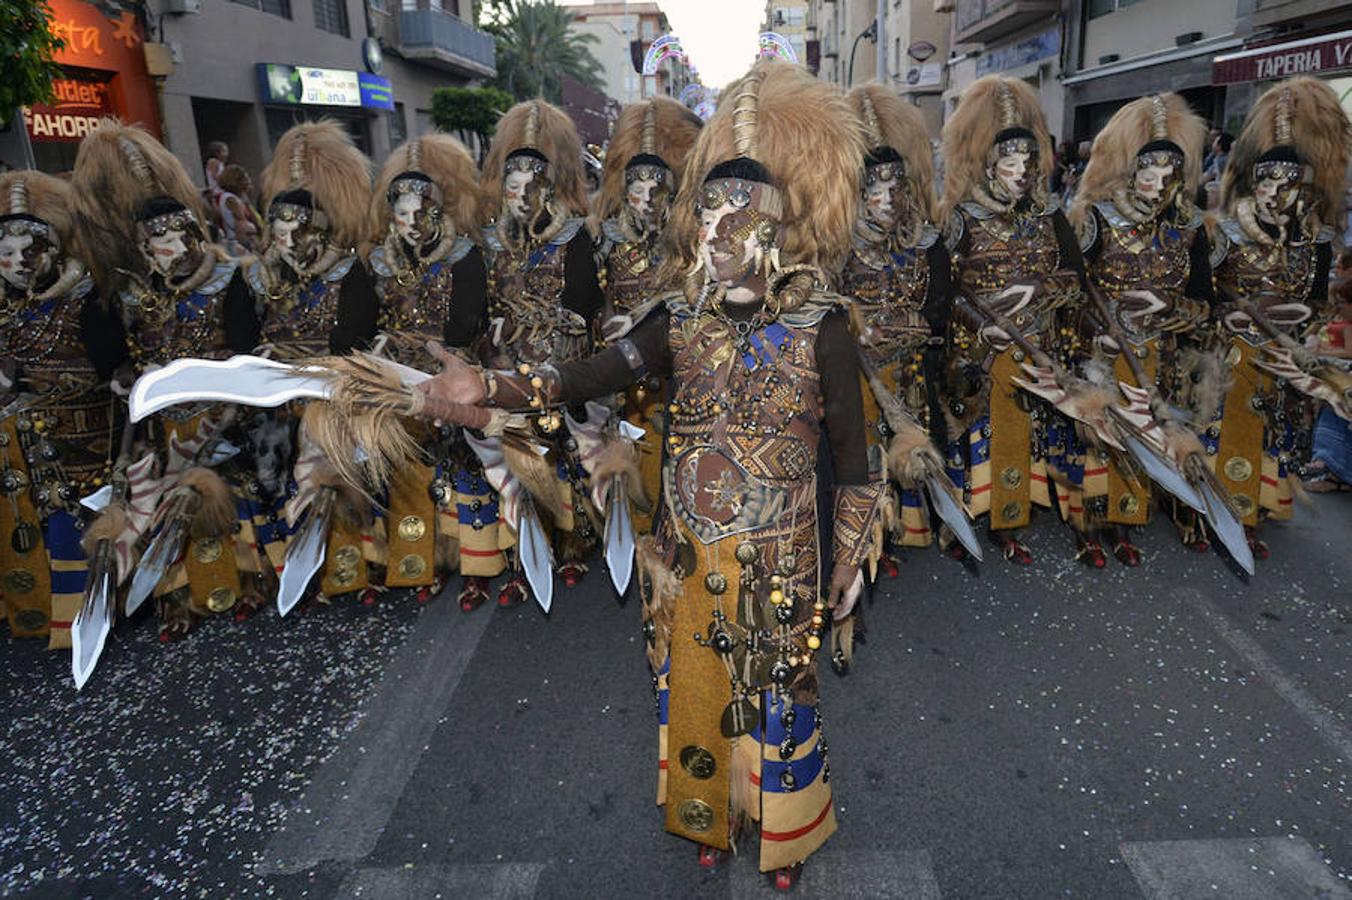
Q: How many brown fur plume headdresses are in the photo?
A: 11